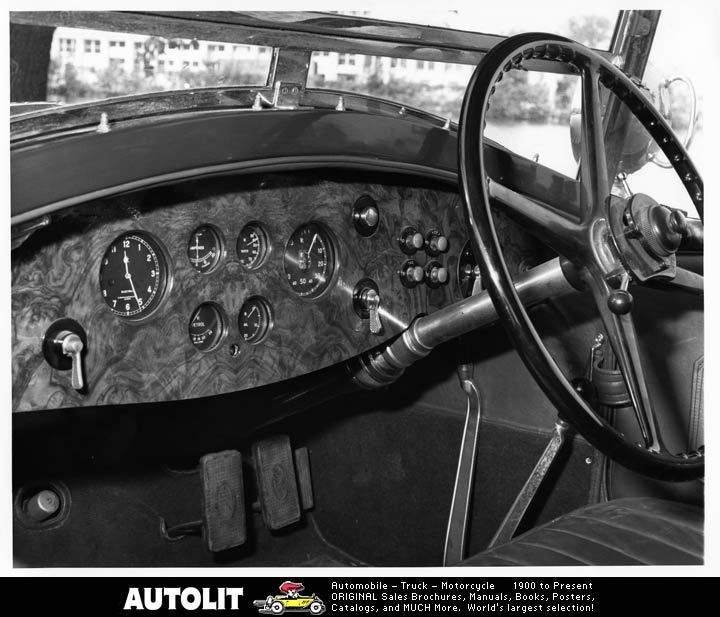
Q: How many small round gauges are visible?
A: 4